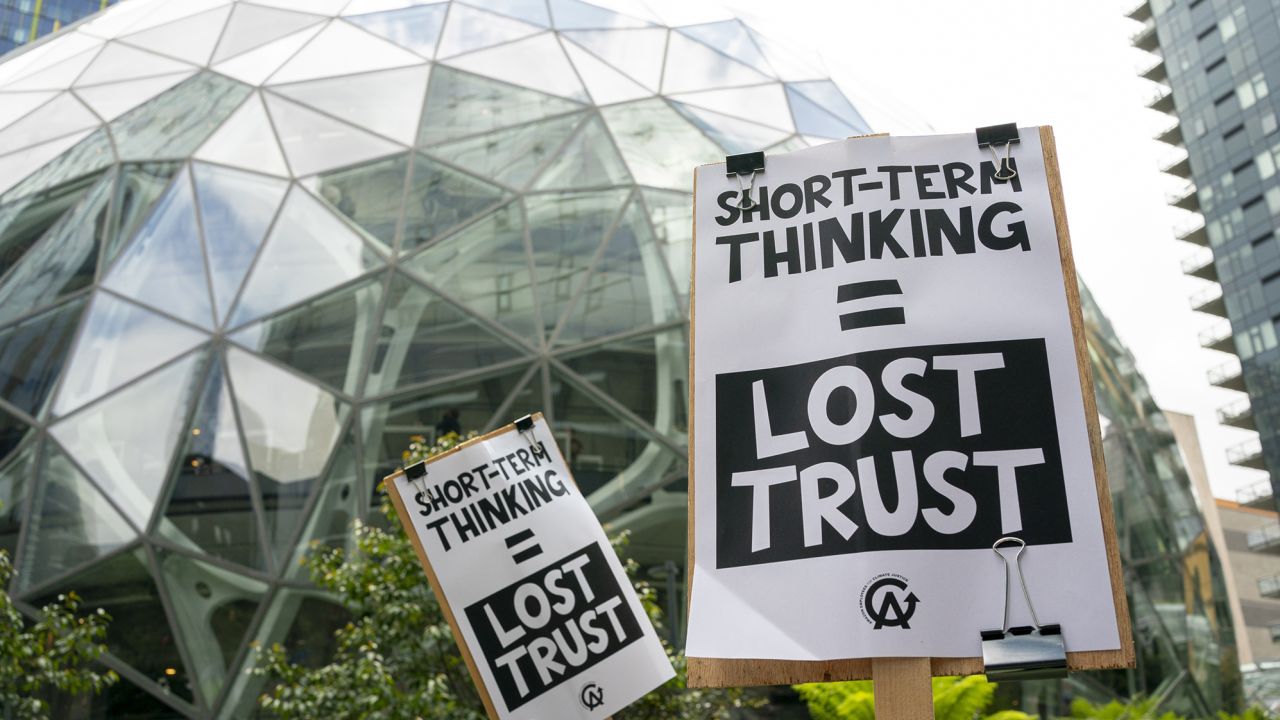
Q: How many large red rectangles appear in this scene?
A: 0